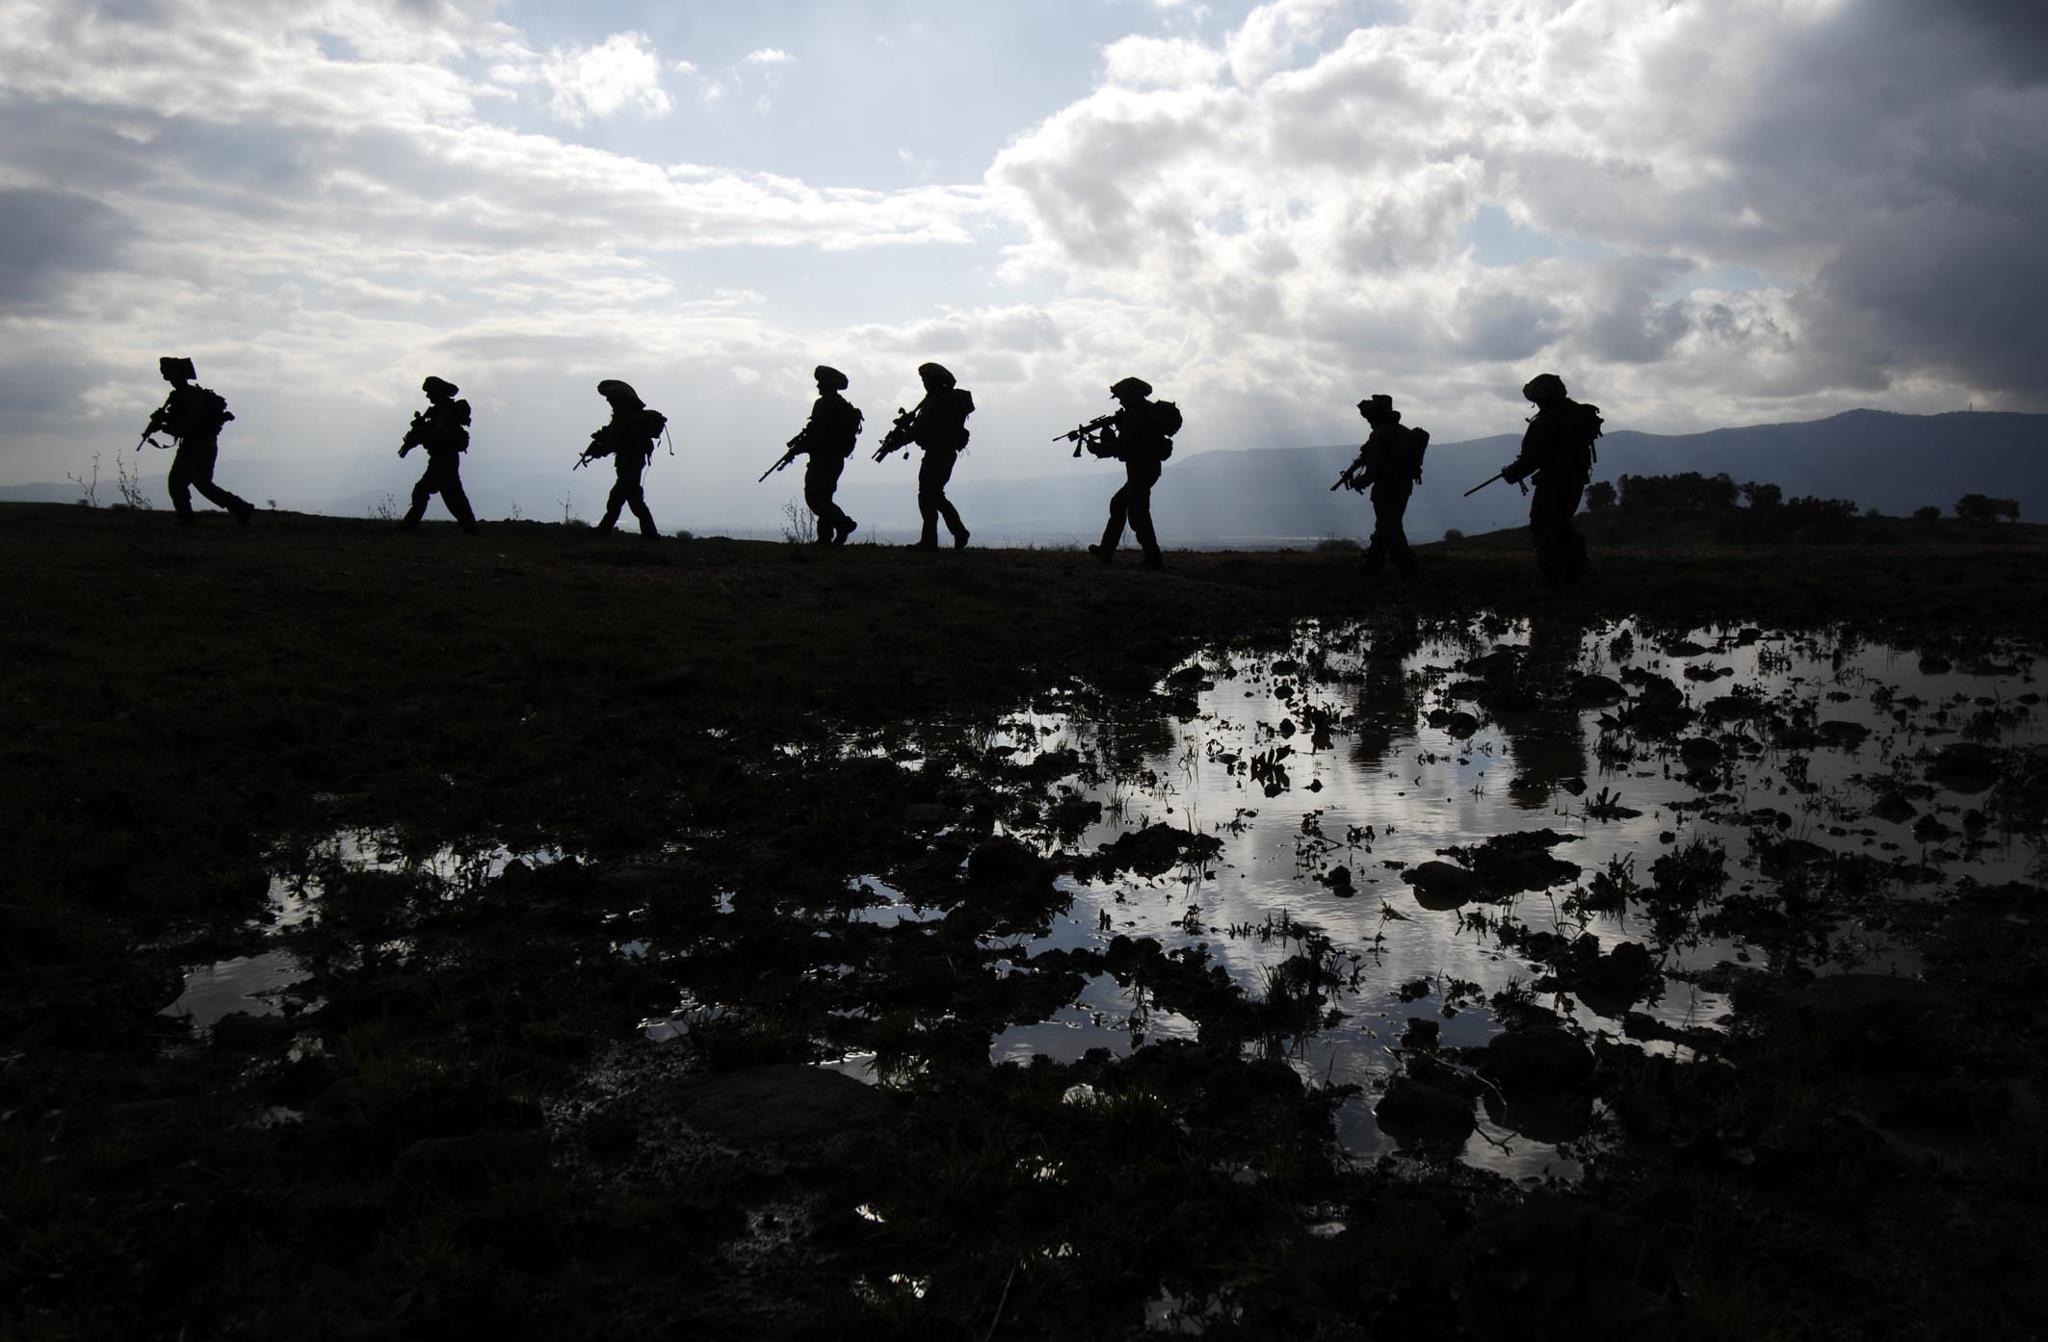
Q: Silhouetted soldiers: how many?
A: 8